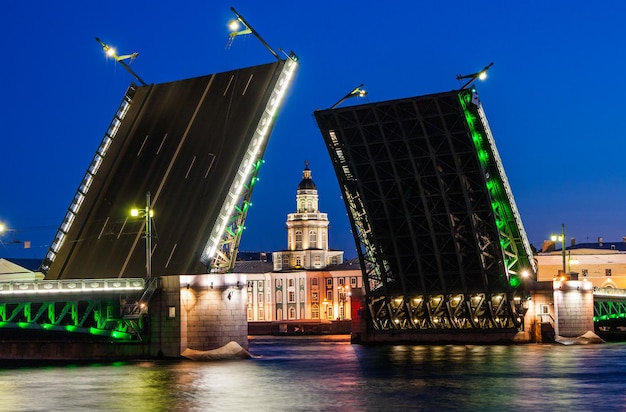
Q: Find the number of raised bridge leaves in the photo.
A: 2